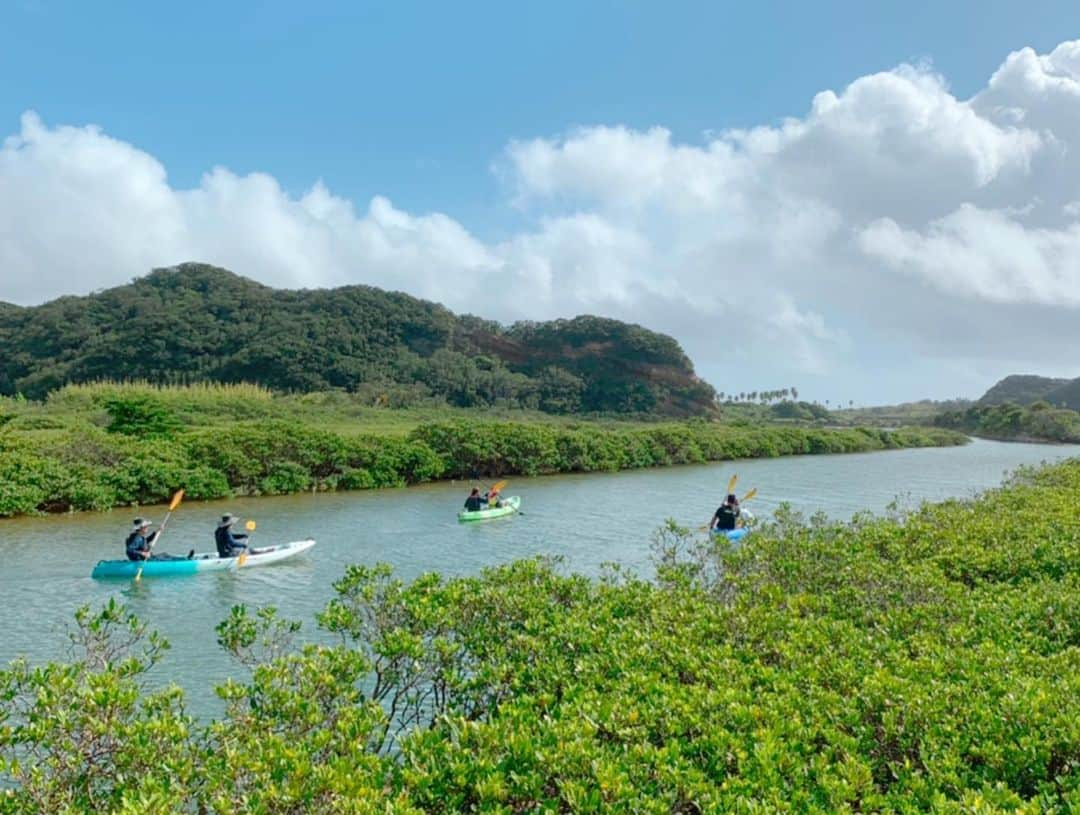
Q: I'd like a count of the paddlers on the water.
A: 6